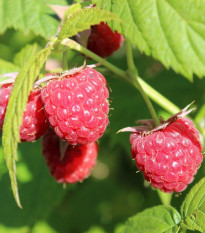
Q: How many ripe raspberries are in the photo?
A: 5